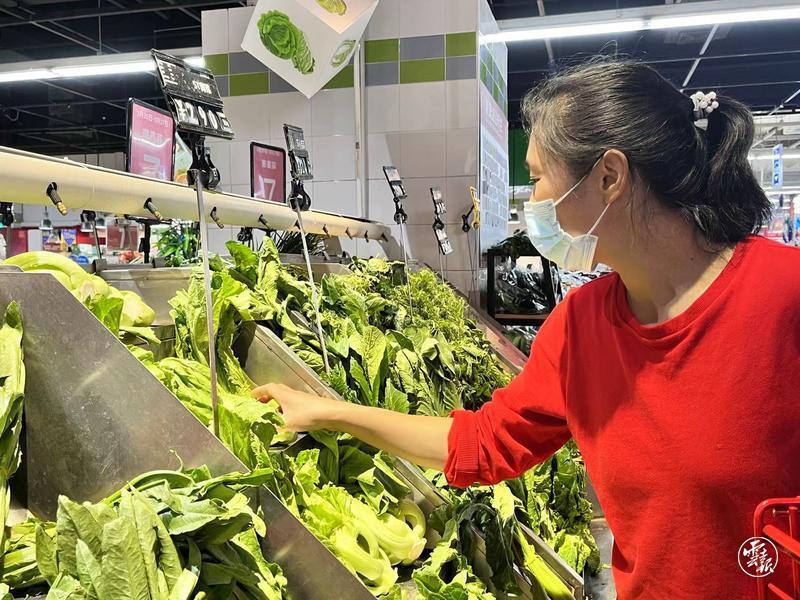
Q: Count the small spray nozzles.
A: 9